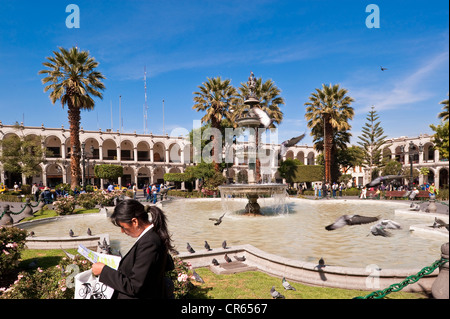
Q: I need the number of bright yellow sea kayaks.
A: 0